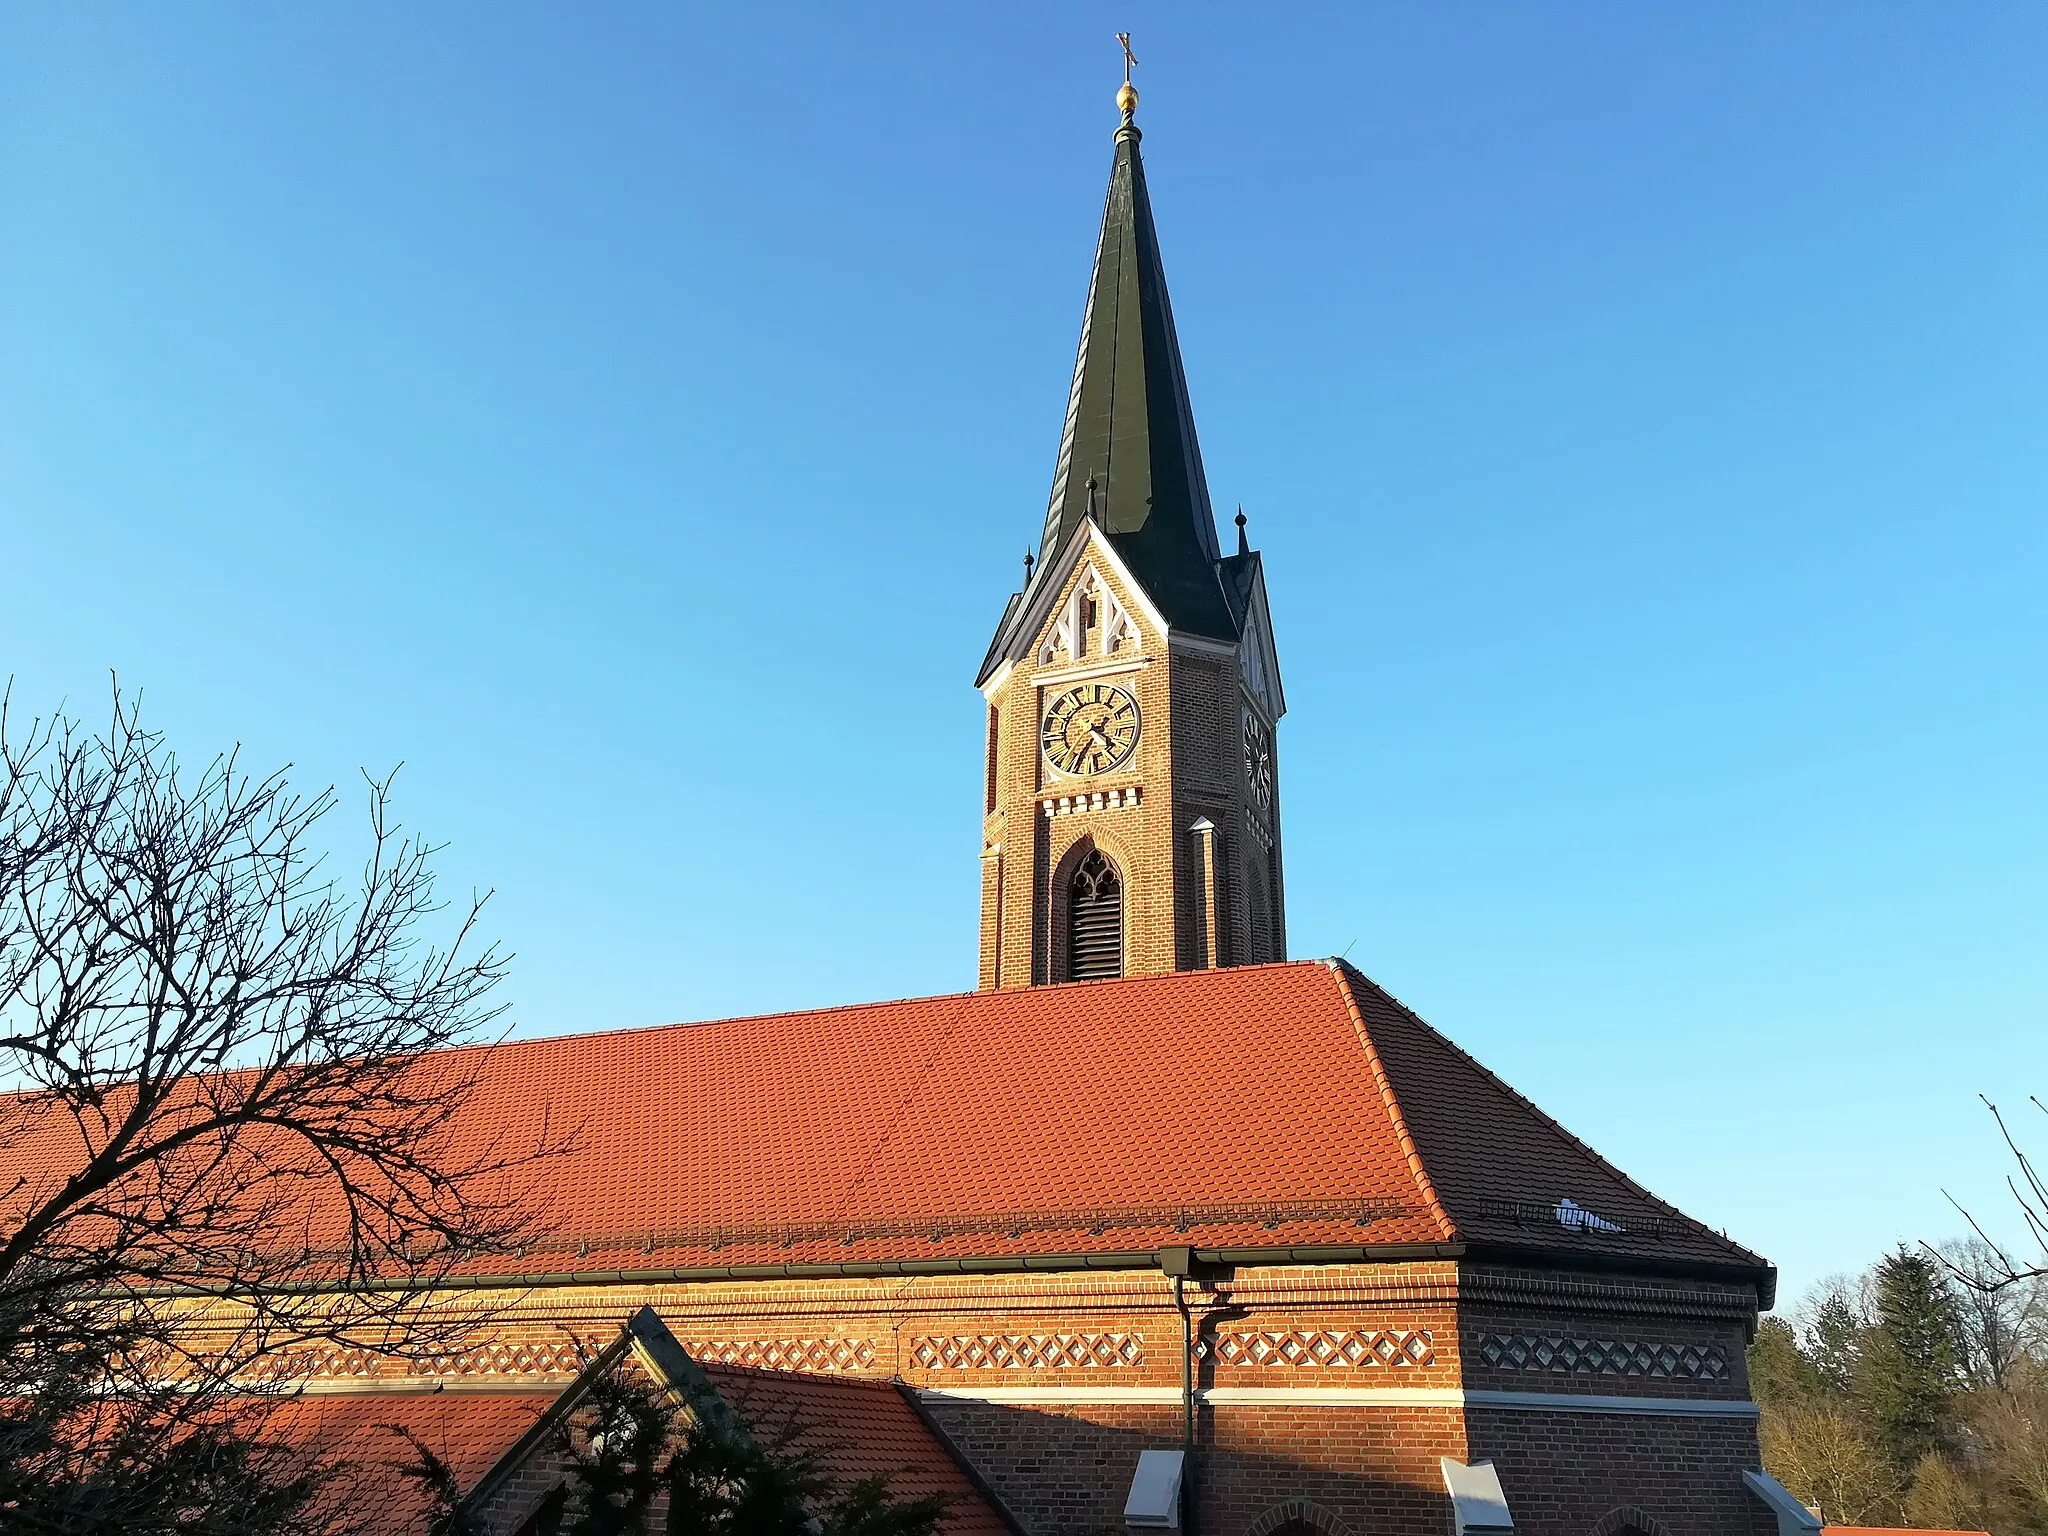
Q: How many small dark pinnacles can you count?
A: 3